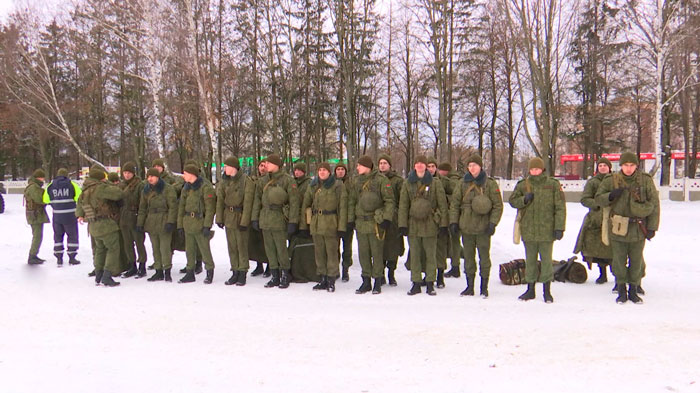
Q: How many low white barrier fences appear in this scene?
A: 1